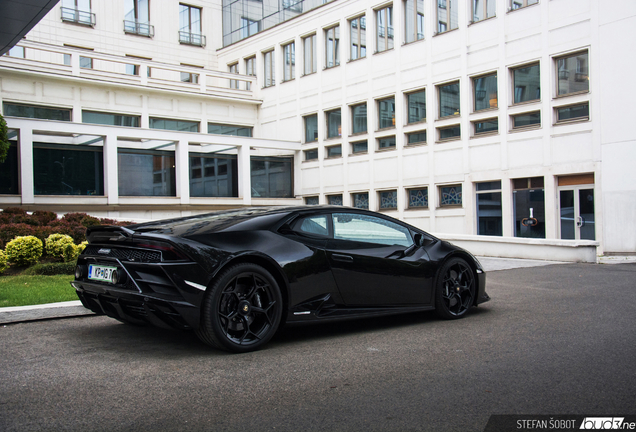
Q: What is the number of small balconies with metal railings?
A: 3